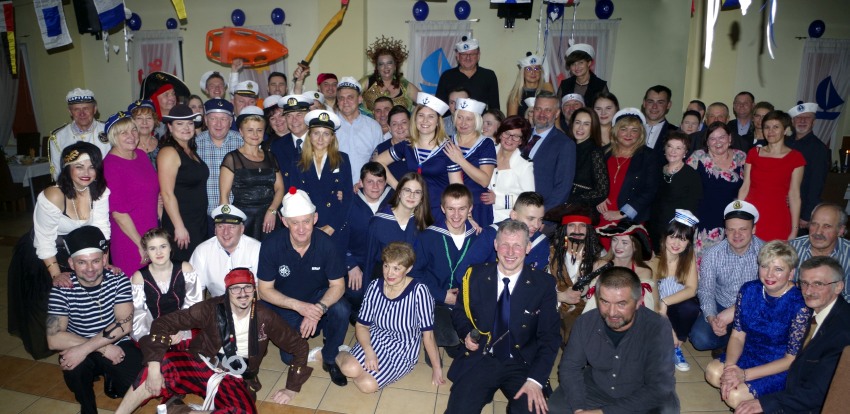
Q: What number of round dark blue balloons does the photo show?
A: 9